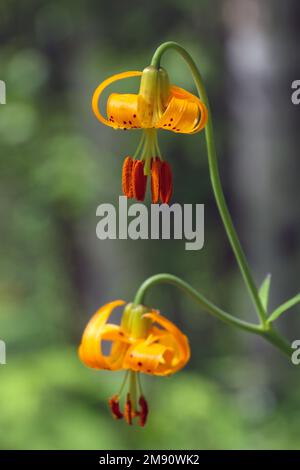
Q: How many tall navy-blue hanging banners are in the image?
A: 0